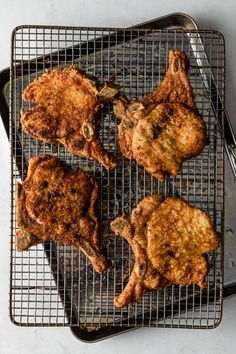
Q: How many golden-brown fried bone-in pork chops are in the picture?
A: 4